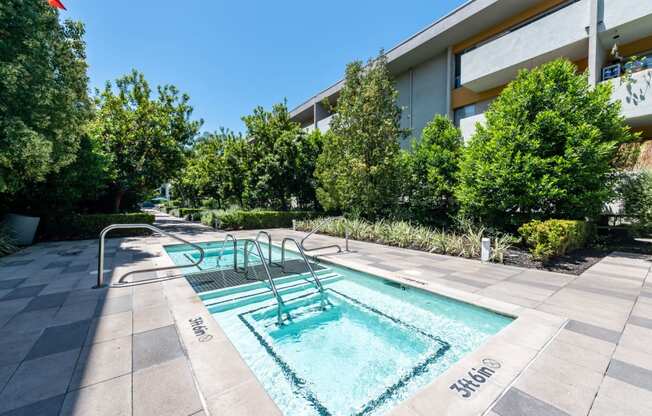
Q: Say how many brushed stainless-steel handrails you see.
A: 6